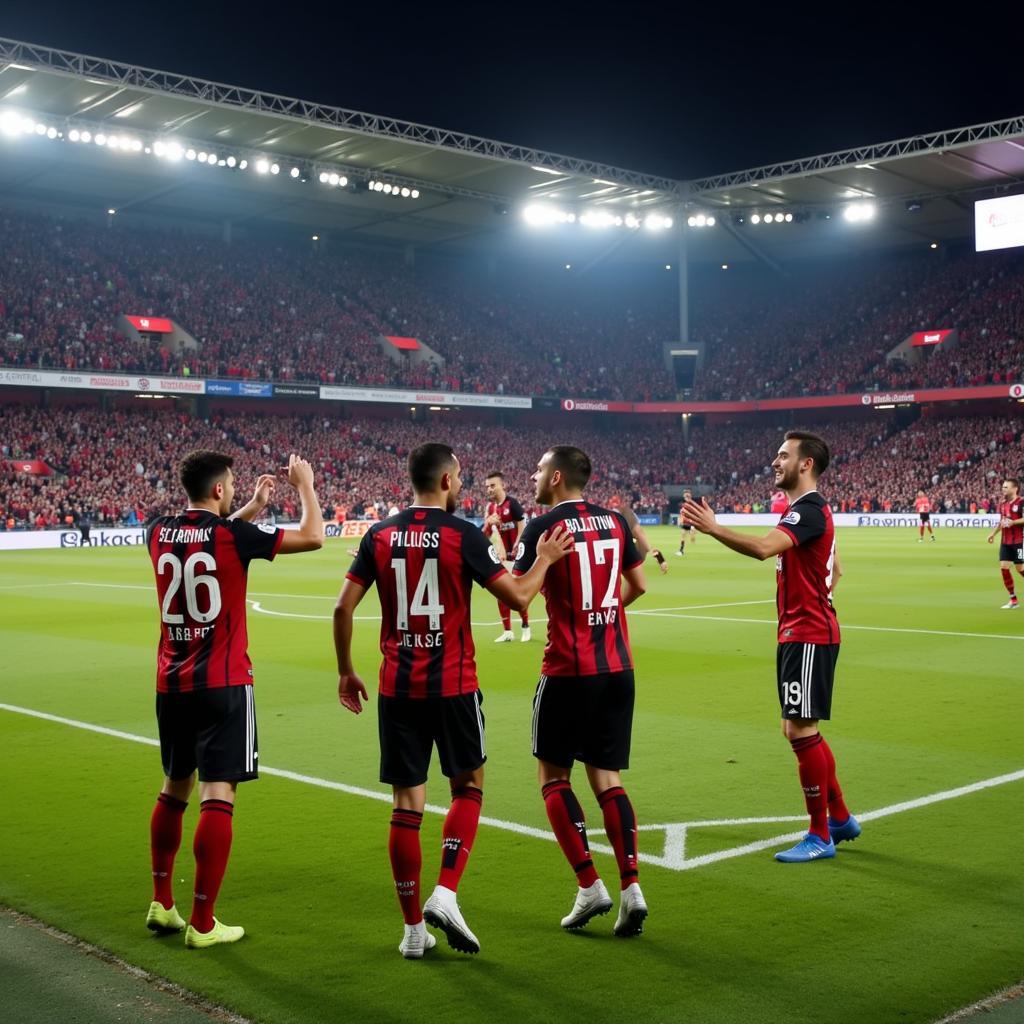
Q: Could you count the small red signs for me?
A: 4